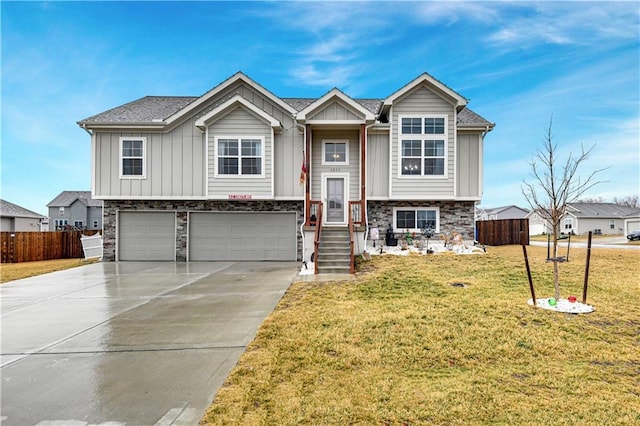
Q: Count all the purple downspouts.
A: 0